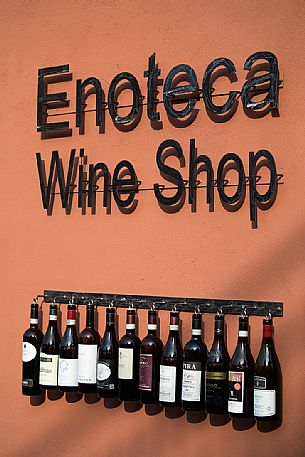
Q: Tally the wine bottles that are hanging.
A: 12